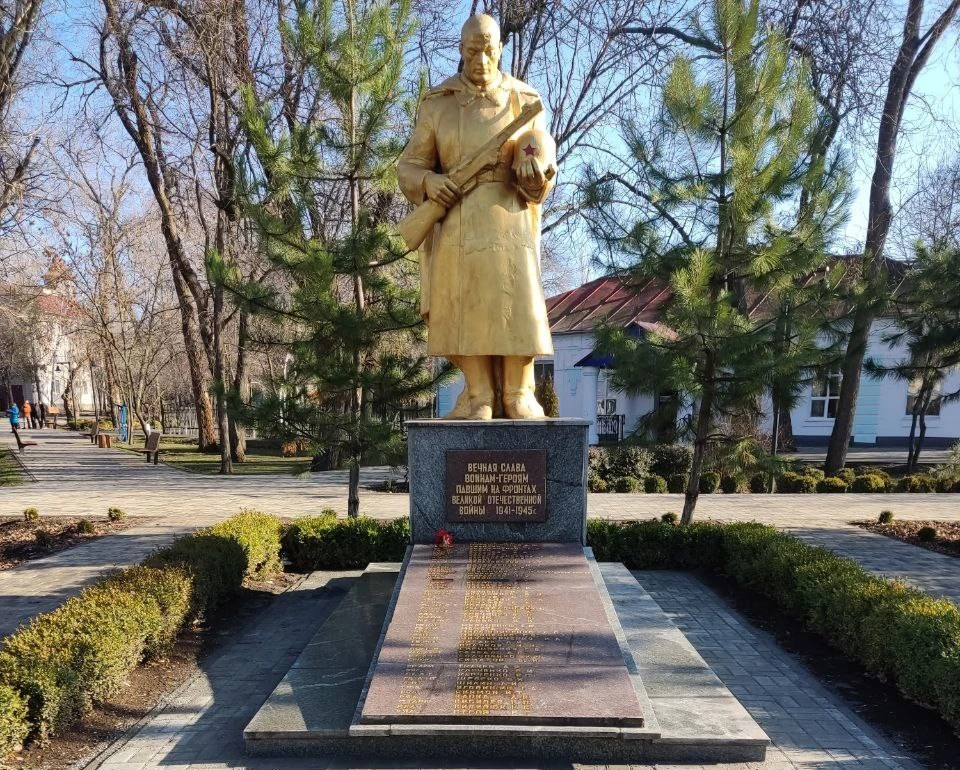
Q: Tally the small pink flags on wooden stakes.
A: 0